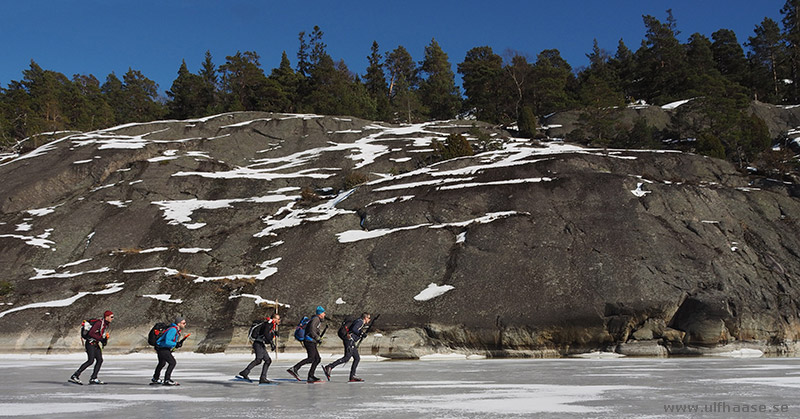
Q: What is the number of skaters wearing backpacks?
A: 5